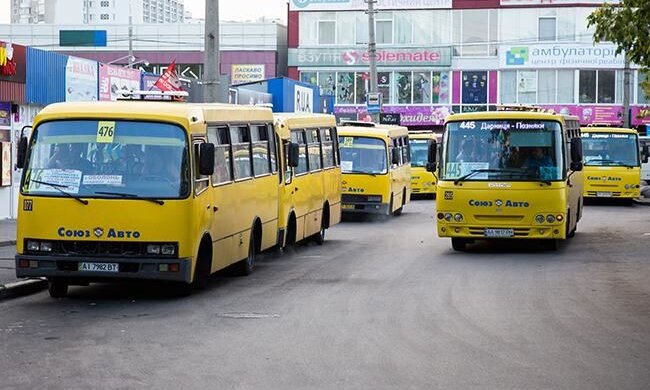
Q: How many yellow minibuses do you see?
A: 6